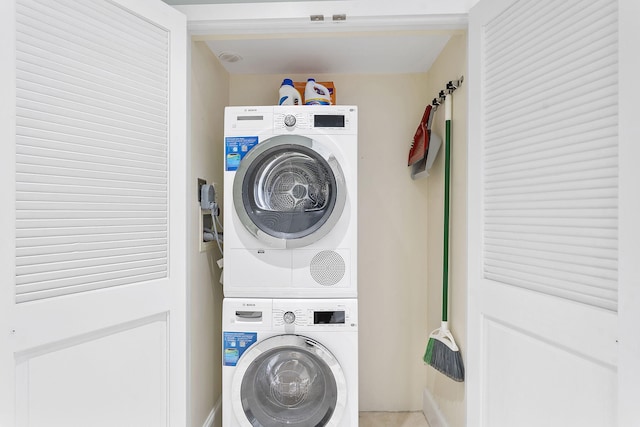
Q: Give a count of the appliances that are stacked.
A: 2